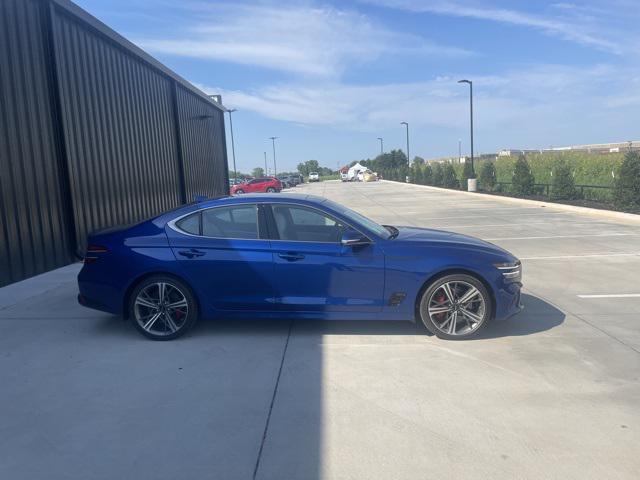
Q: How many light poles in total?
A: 7